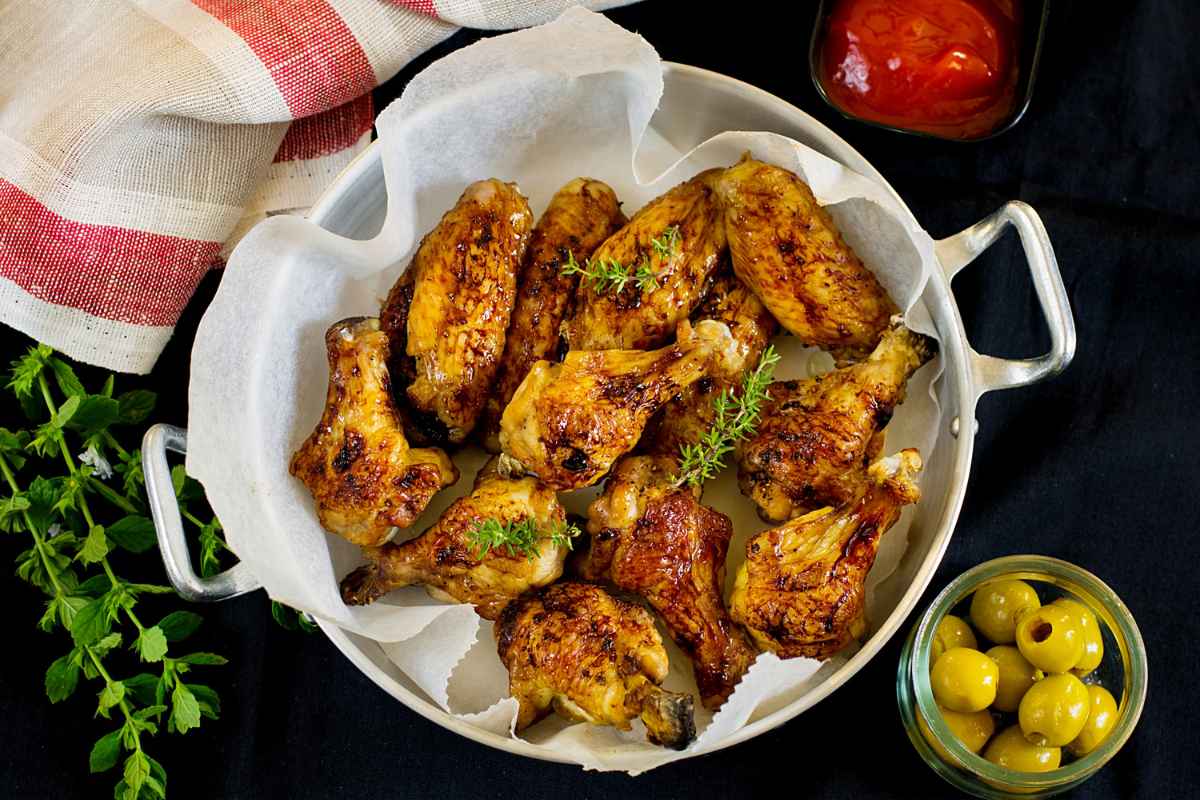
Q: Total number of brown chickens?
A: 12